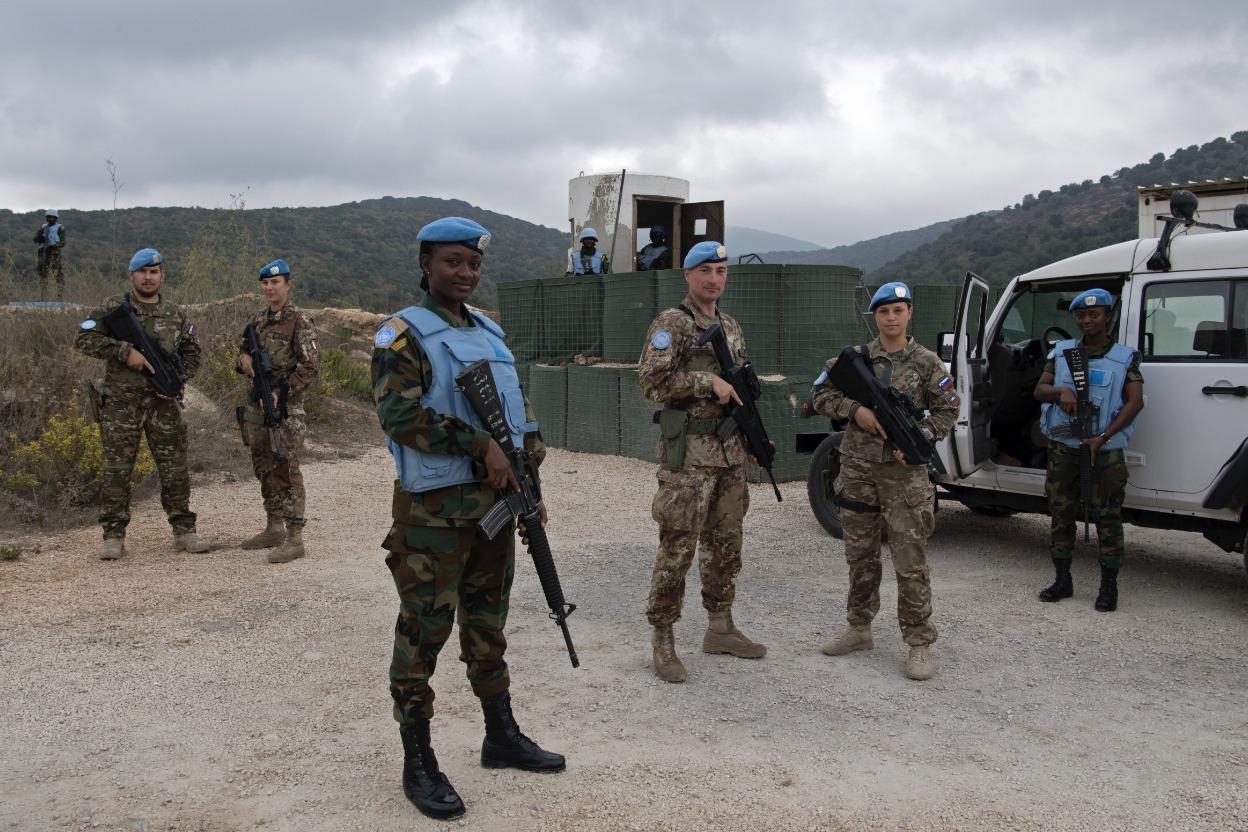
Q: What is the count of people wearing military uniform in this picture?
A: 9